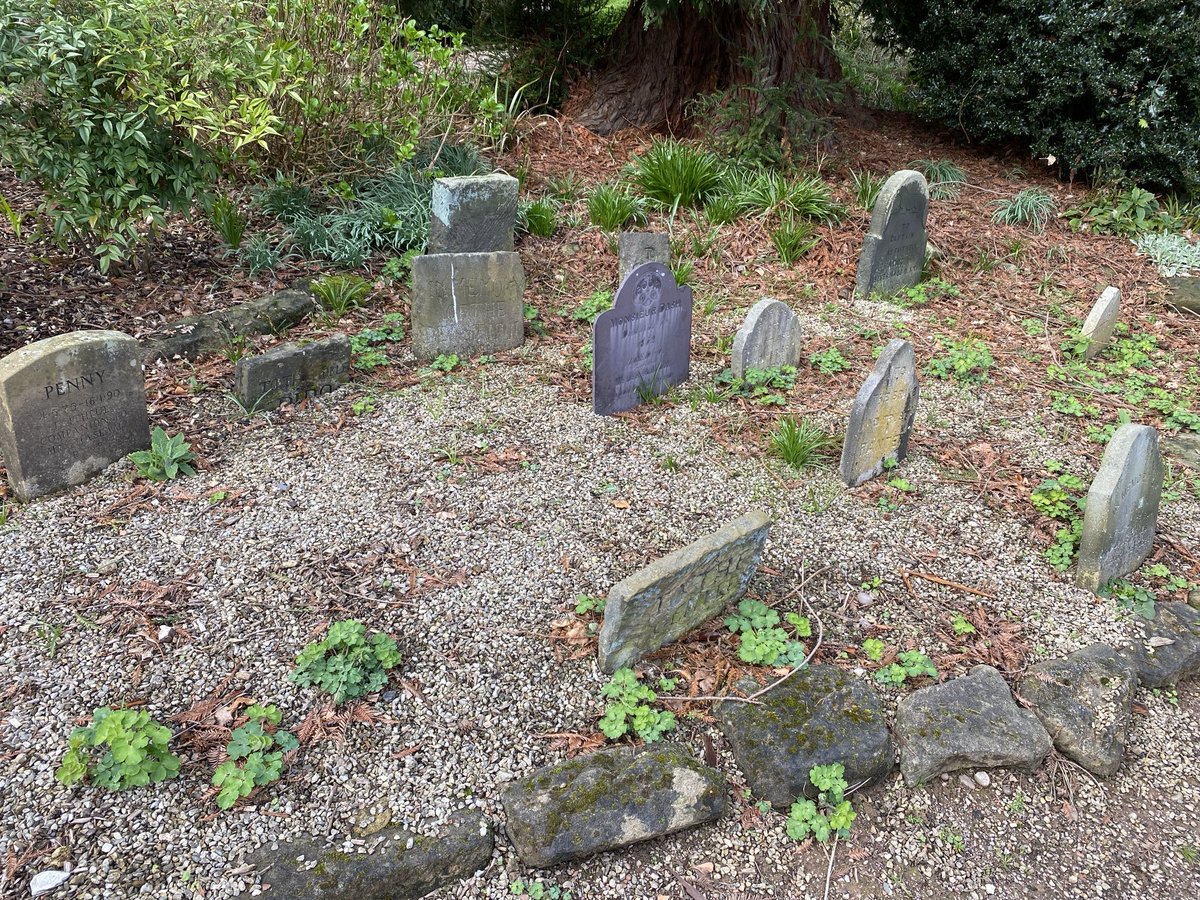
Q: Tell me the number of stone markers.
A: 12